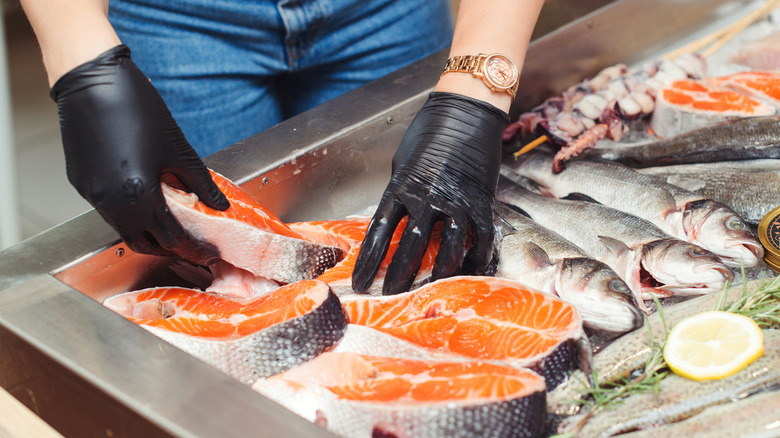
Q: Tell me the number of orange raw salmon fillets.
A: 7